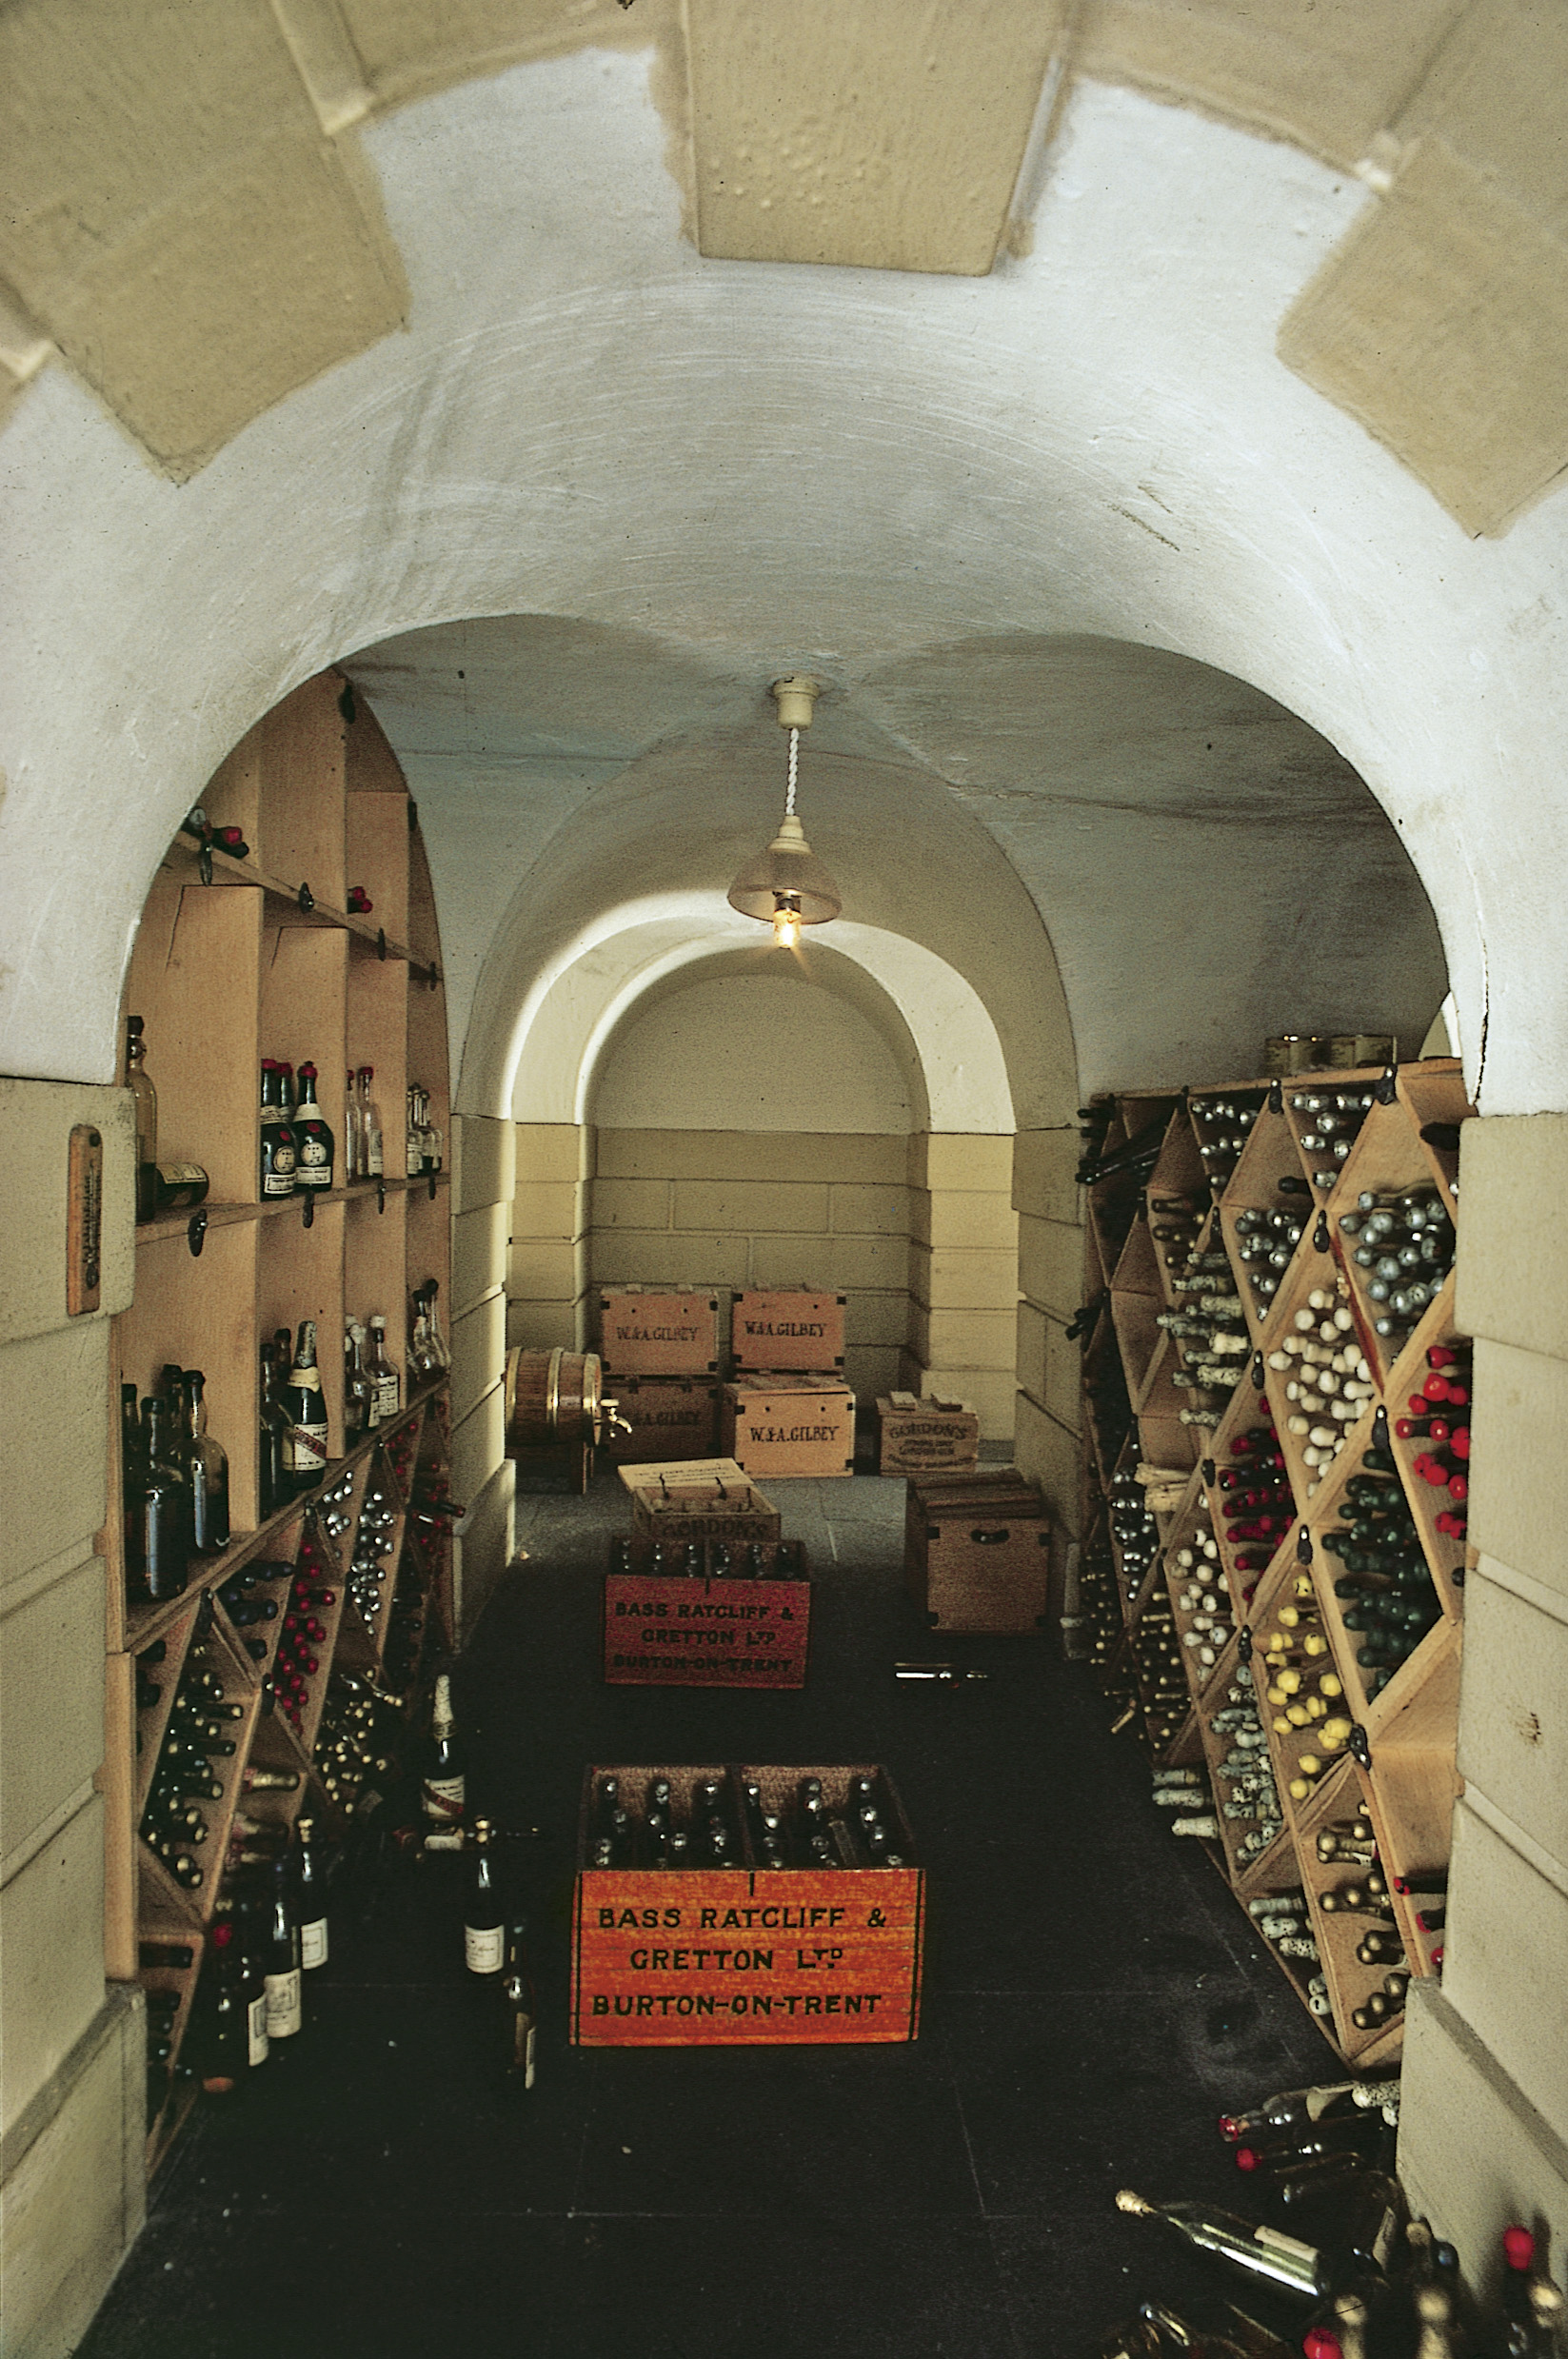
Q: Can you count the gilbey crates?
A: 4